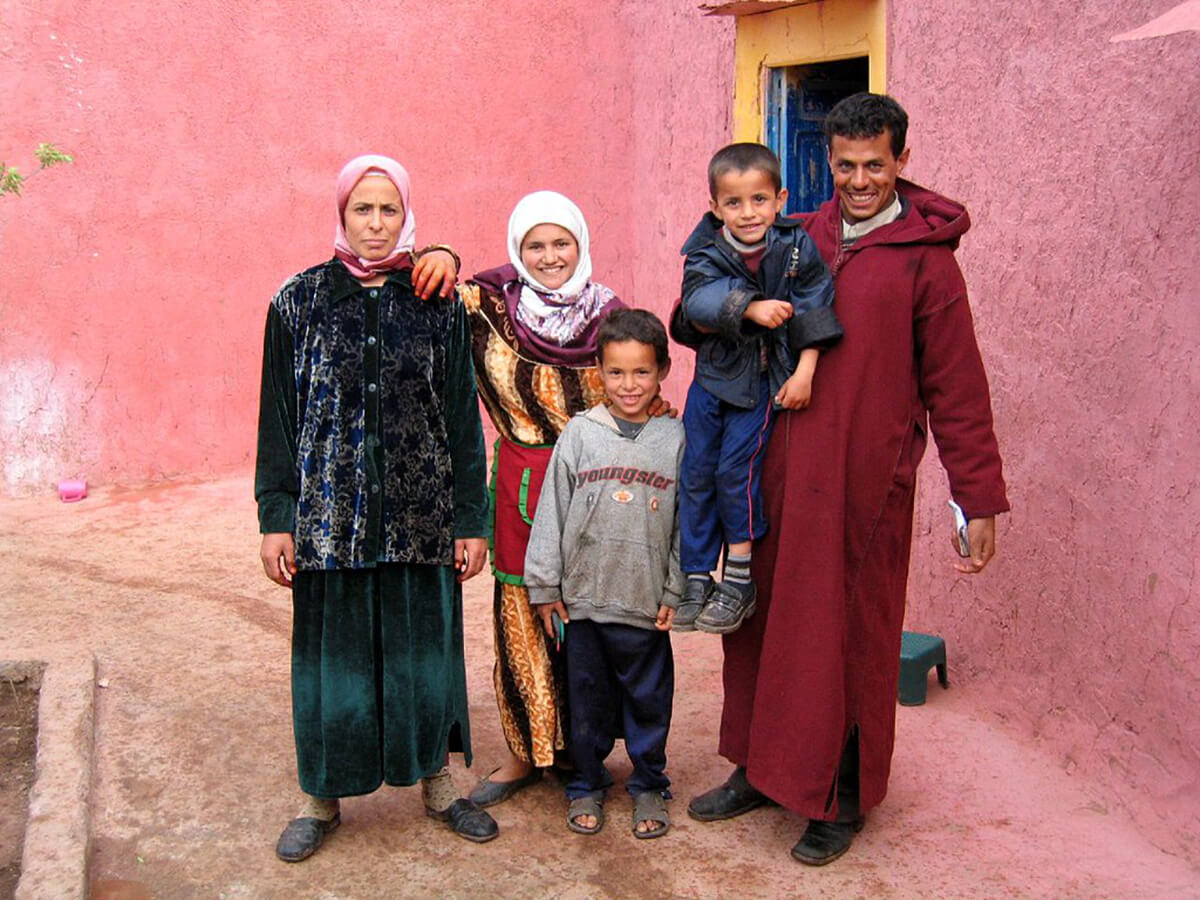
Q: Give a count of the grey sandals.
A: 2